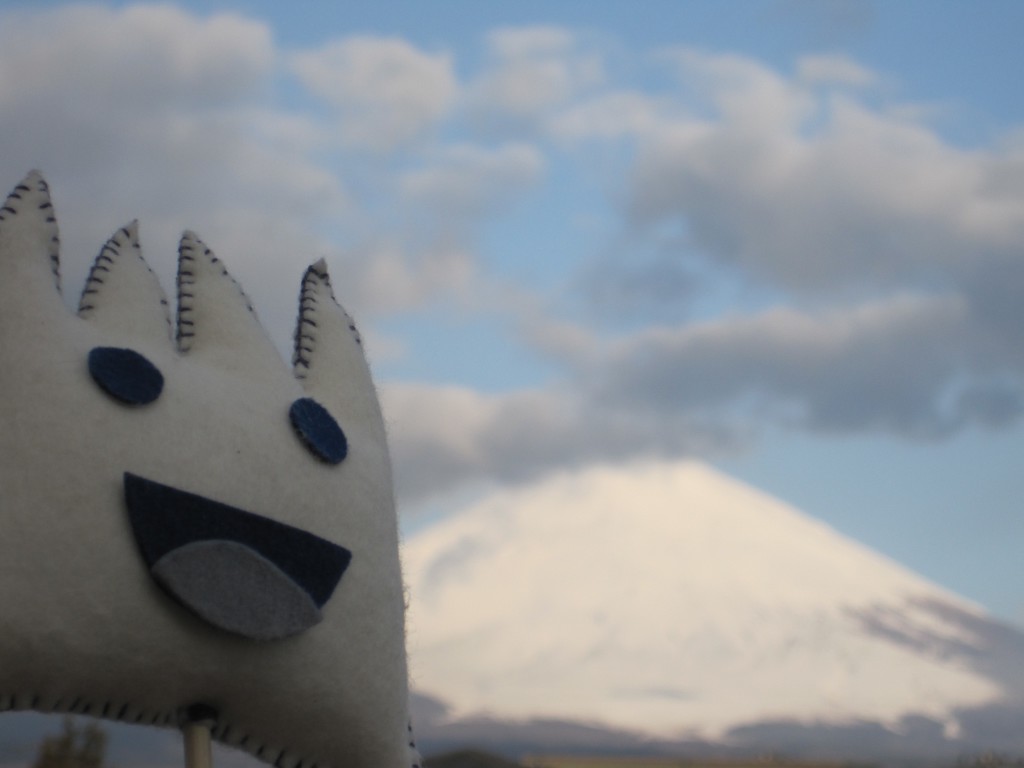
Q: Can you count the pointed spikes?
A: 4